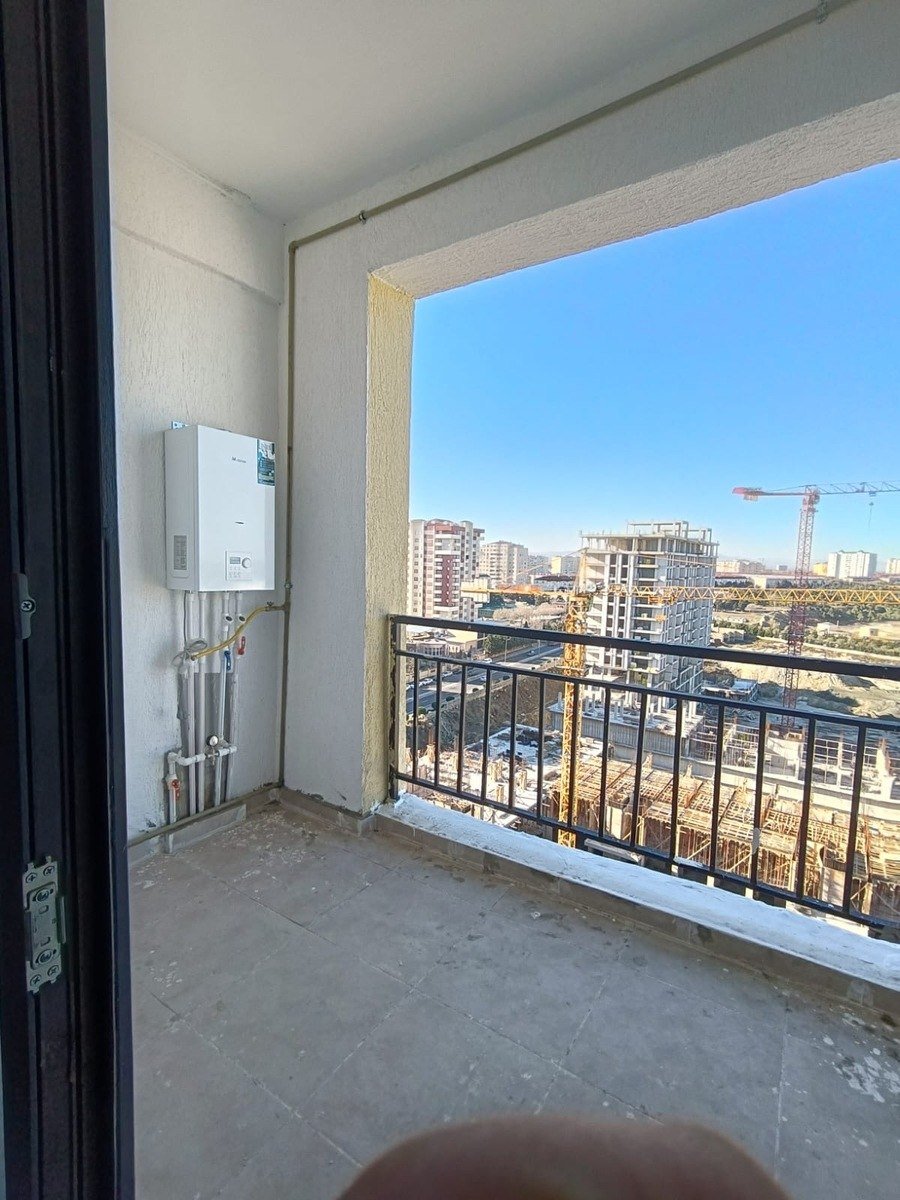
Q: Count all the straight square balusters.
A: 14